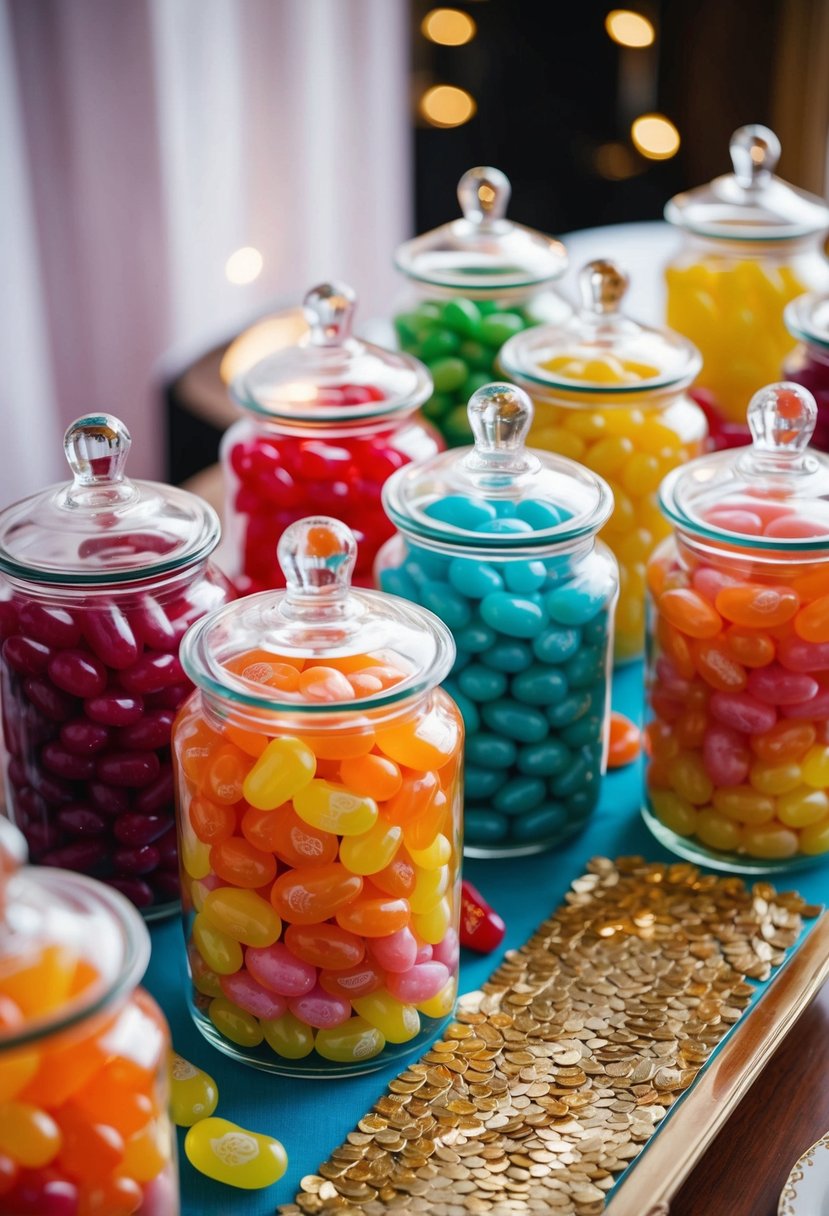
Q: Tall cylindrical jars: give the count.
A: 10